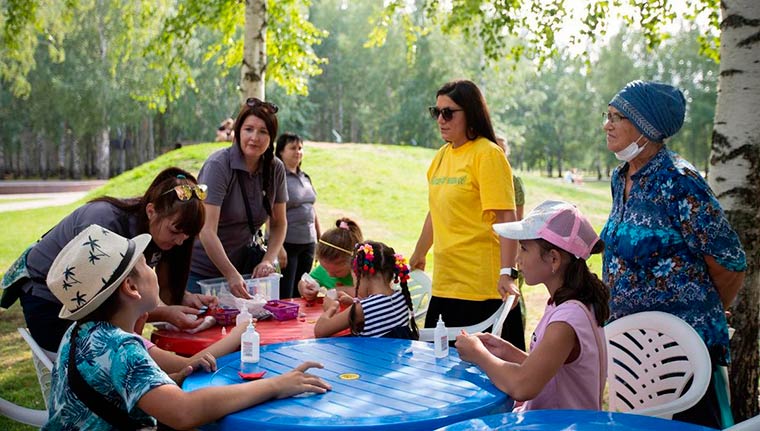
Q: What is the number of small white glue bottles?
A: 3